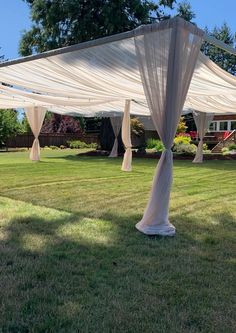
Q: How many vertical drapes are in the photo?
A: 5